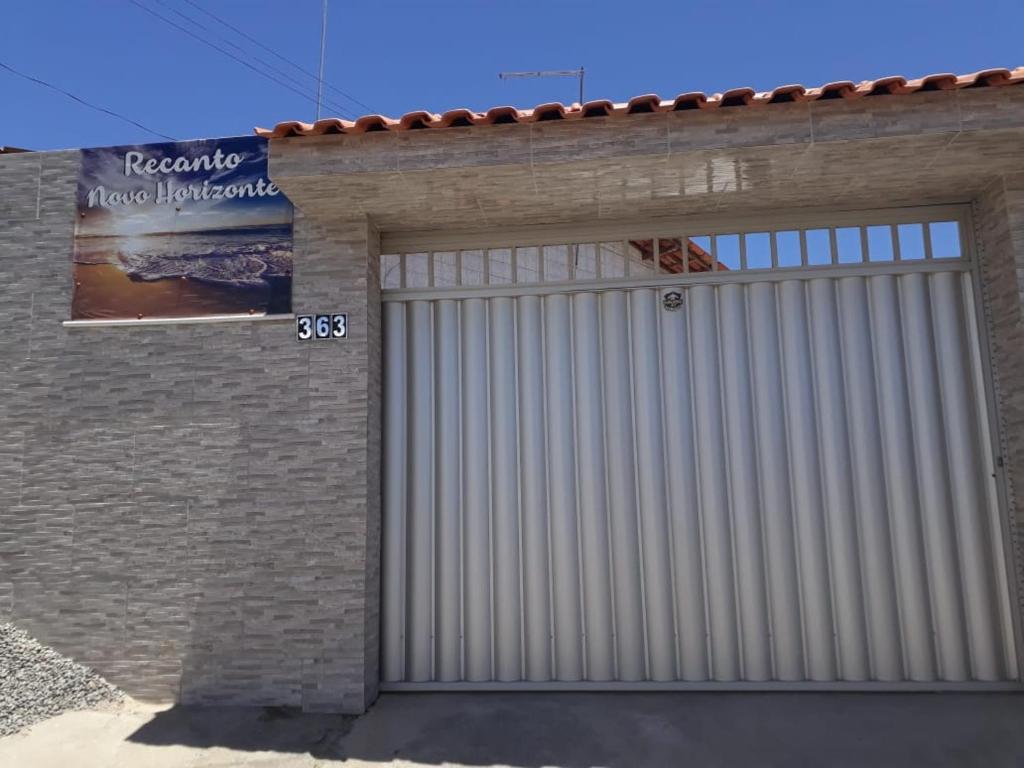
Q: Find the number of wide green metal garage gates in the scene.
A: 0